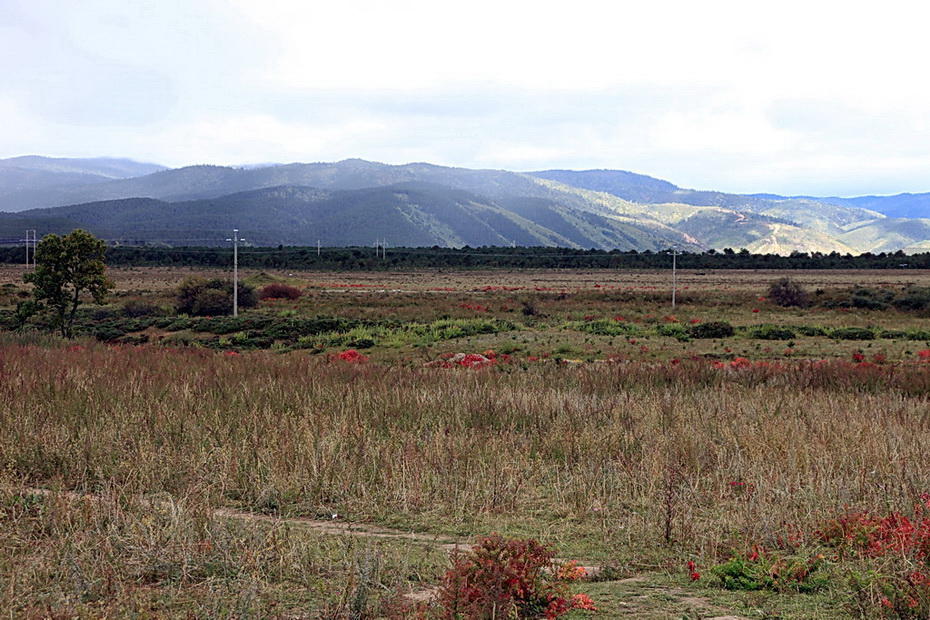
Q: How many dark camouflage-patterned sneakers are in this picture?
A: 0